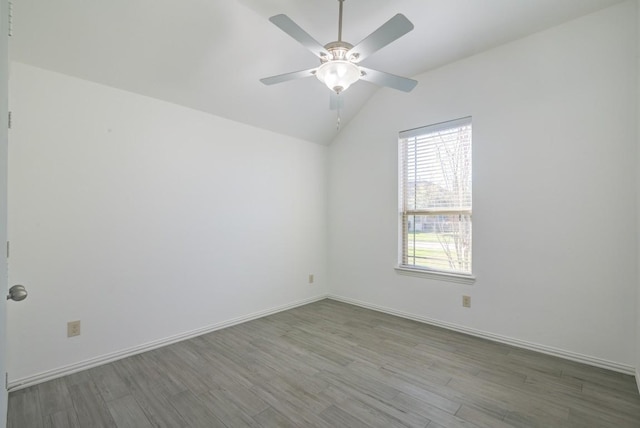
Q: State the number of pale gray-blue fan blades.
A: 5